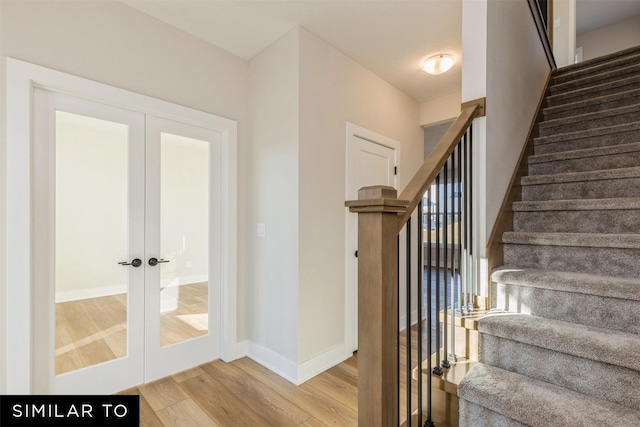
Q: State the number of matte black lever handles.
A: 2